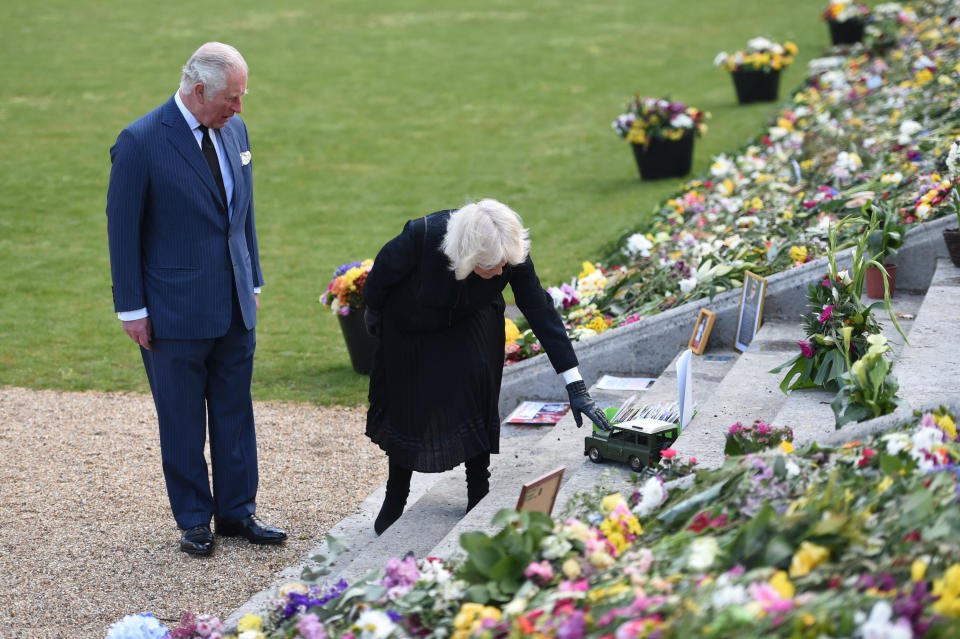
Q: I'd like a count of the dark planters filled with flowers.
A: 4